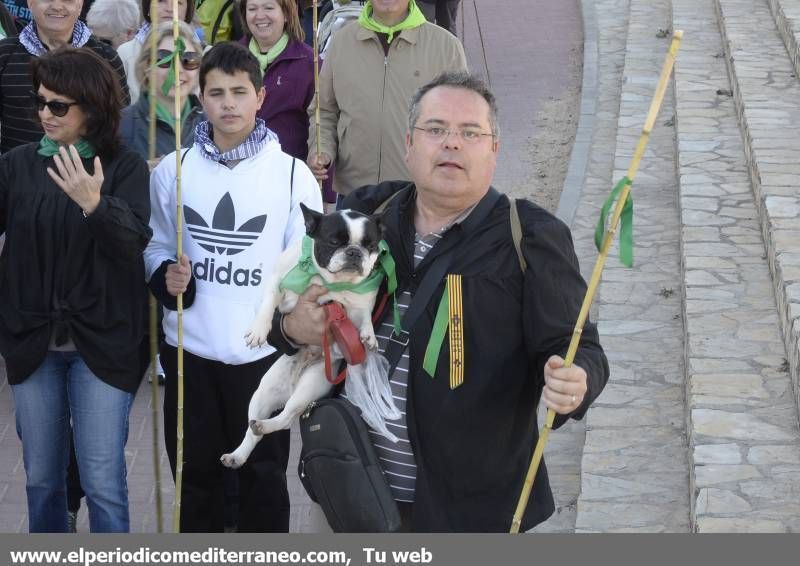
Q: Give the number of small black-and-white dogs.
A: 1